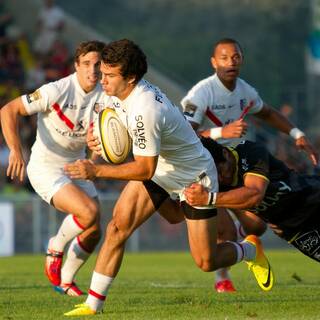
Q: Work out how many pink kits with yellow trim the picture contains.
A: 0